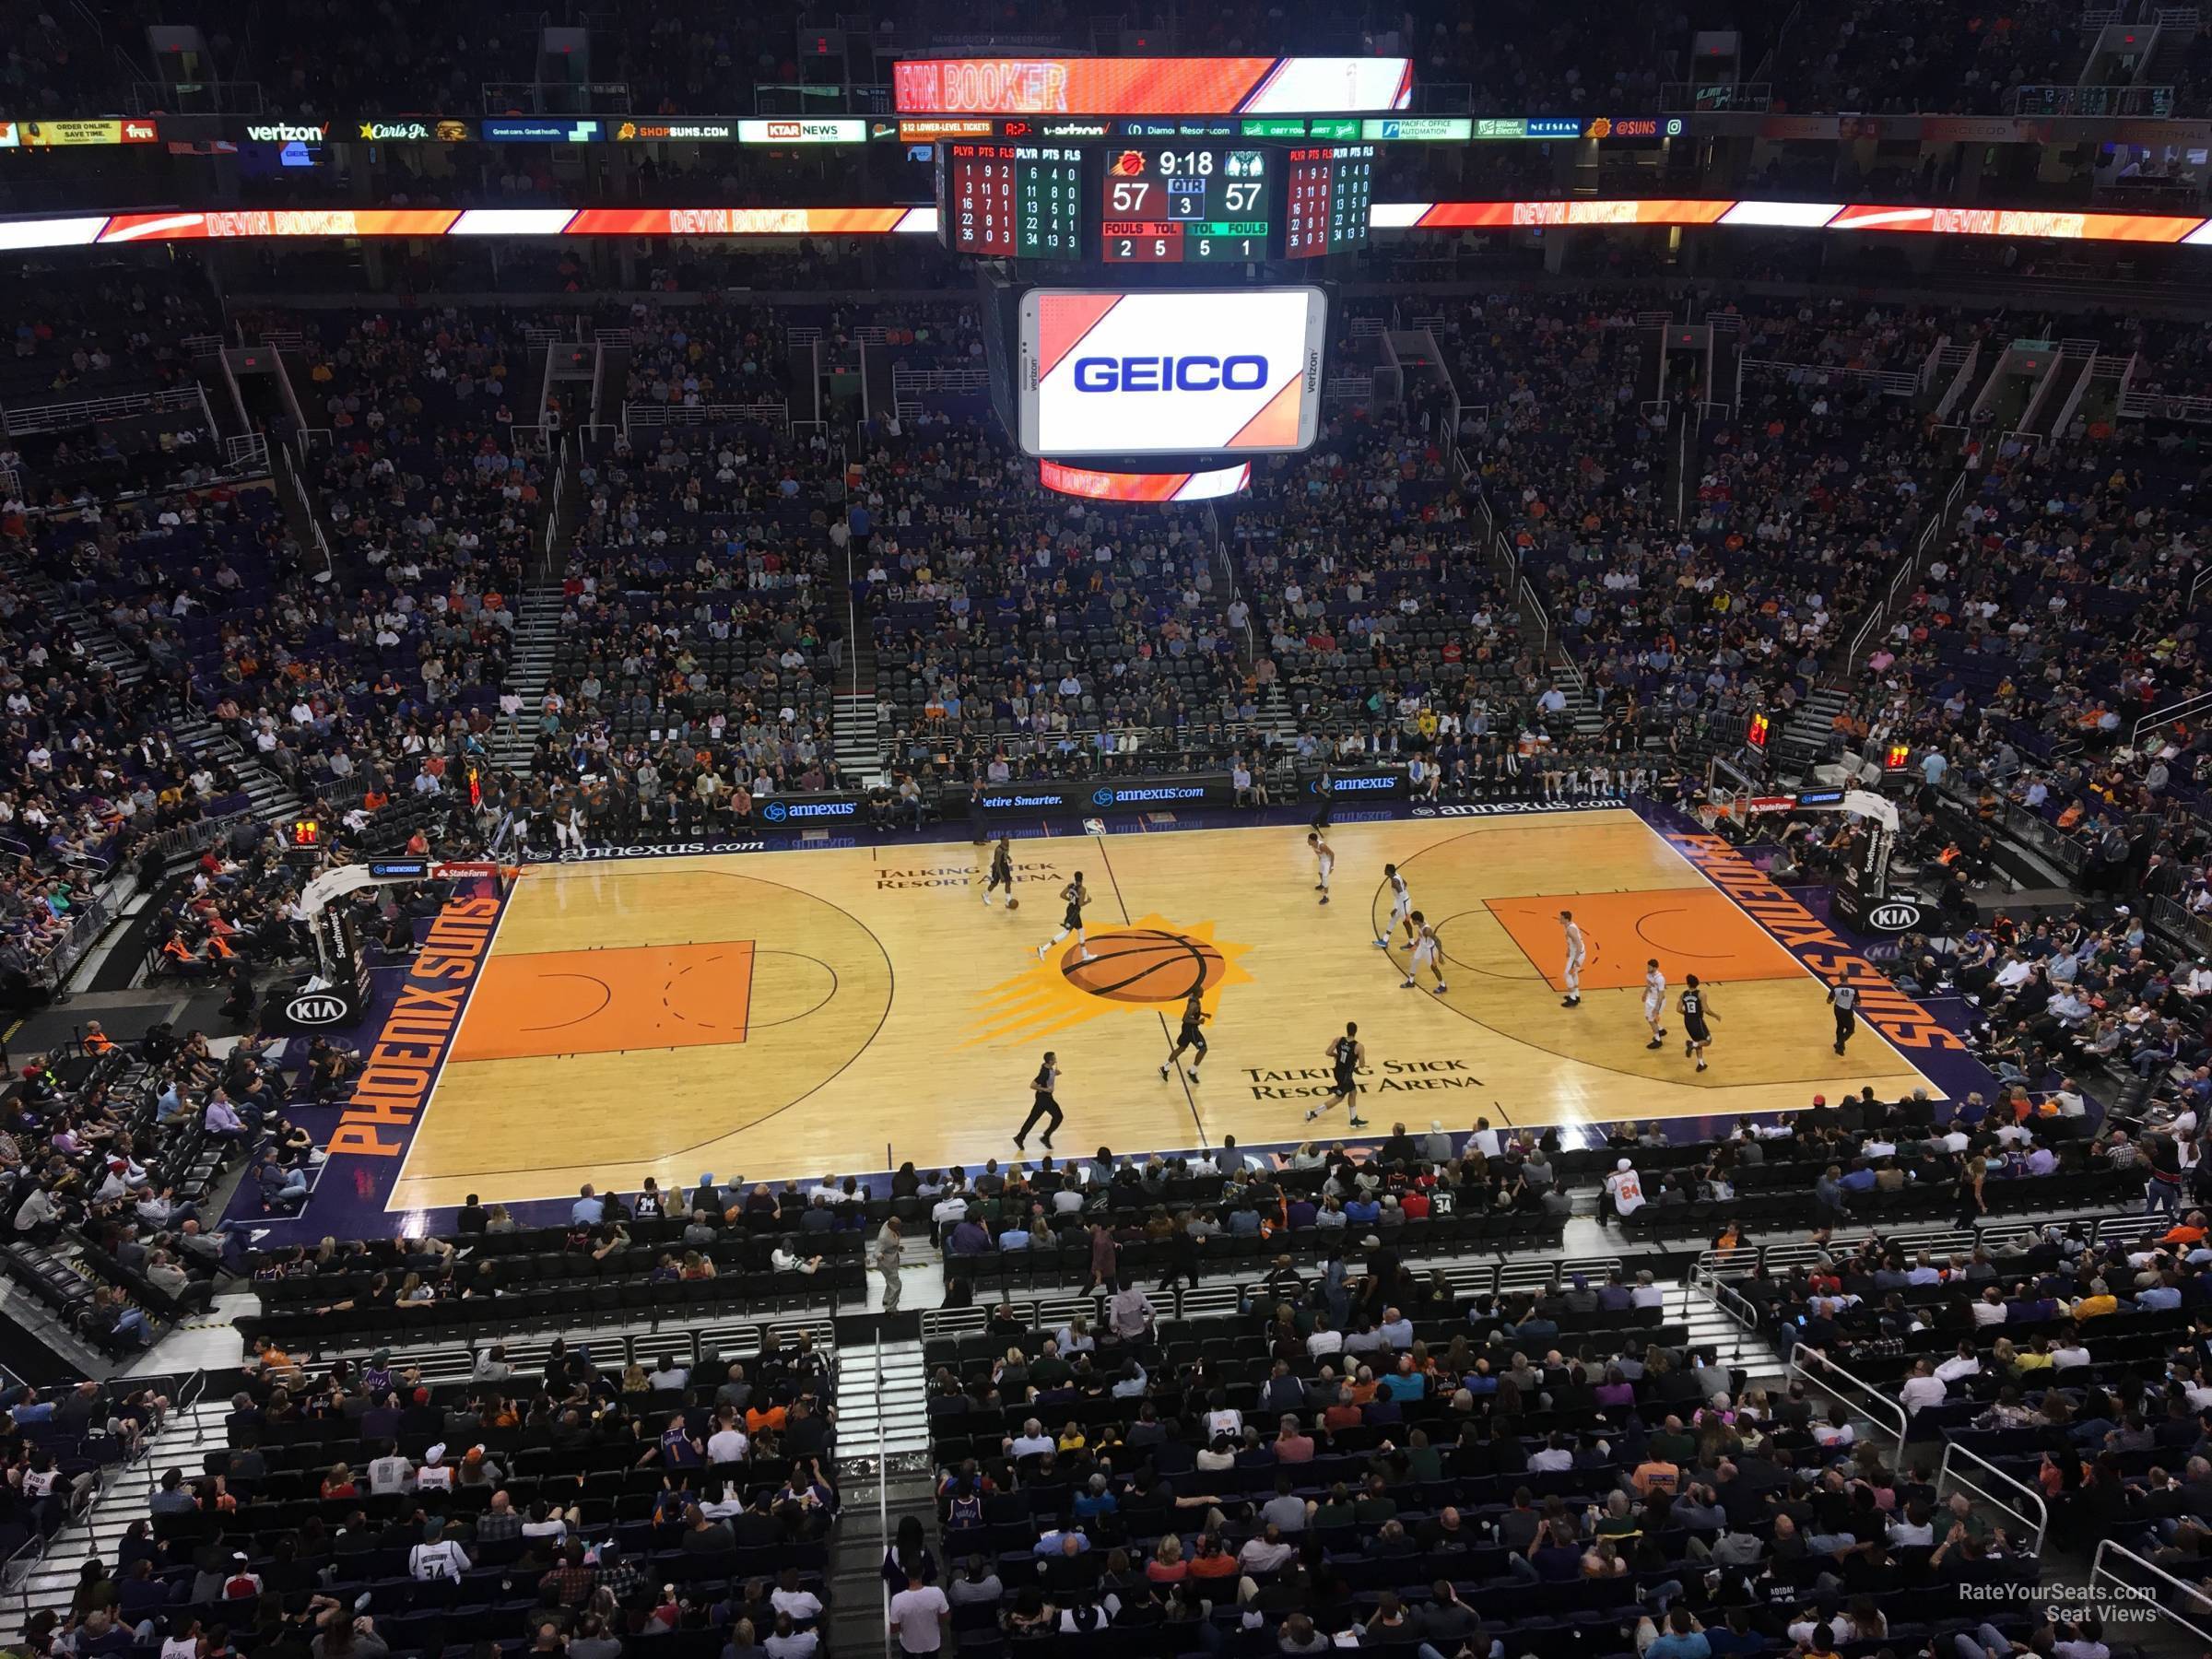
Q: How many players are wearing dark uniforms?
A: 5